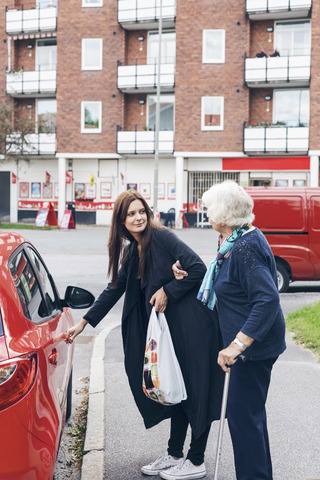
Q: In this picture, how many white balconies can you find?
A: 9